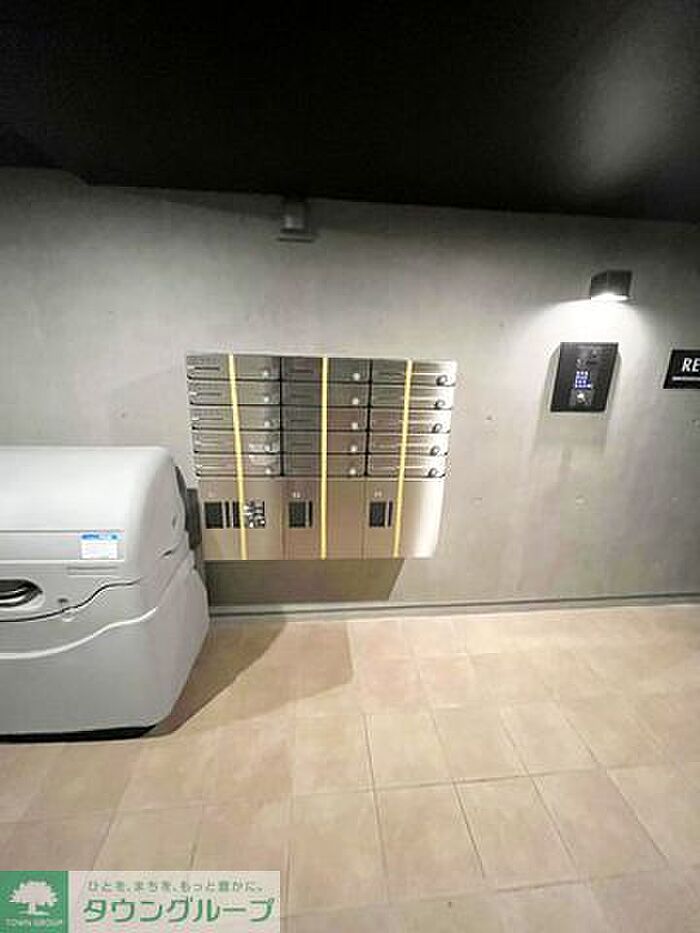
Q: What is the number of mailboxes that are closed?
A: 15